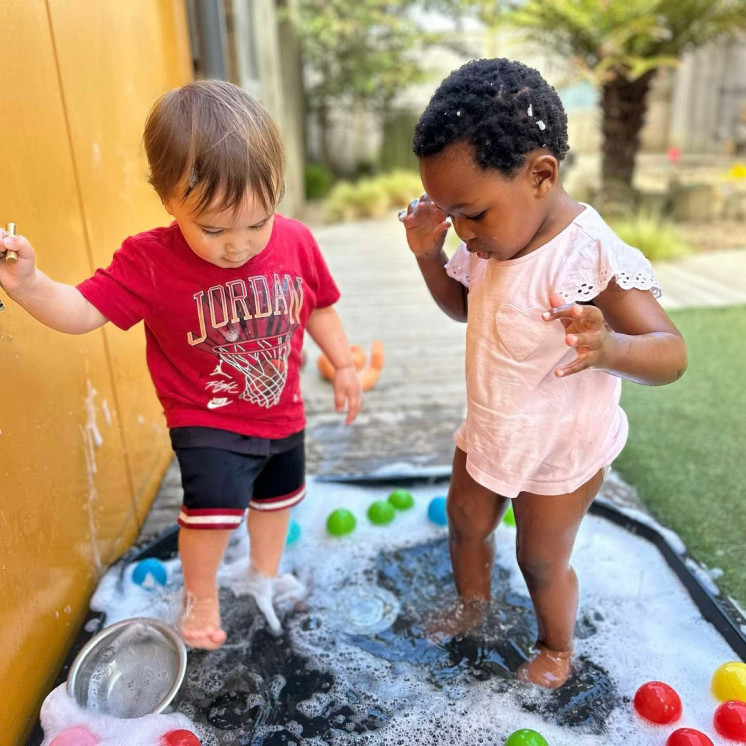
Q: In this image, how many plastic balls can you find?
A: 14